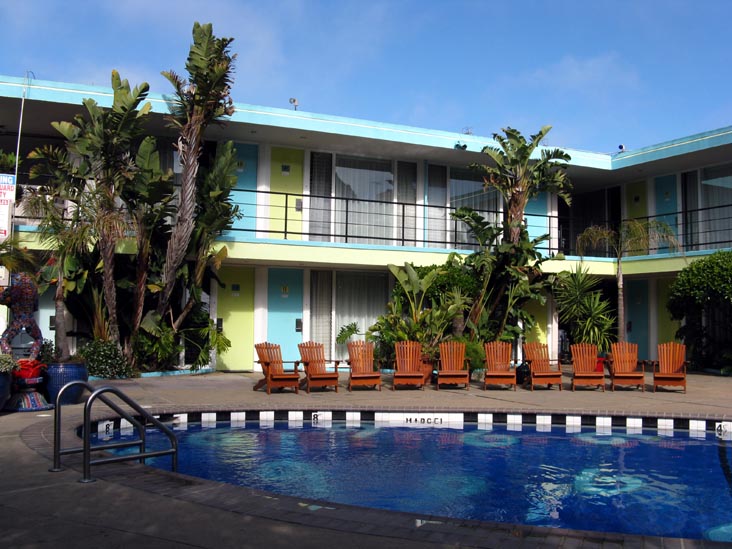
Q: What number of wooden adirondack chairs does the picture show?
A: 10